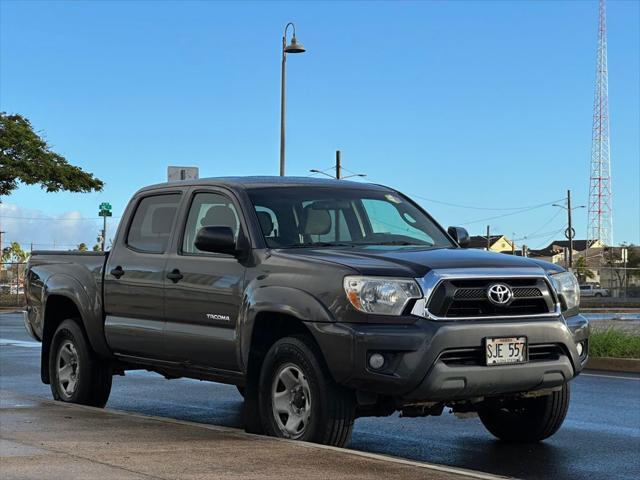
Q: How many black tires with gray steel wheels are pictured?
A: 2